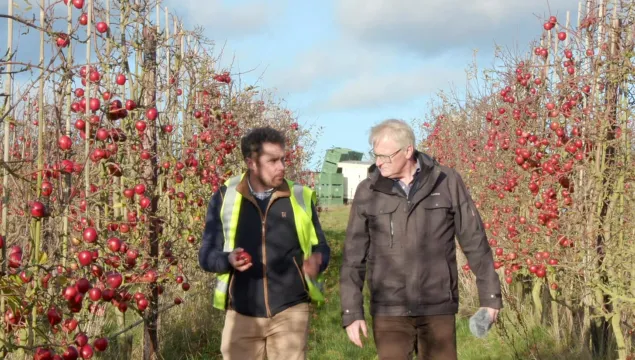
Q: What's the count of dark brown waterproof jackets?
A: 1